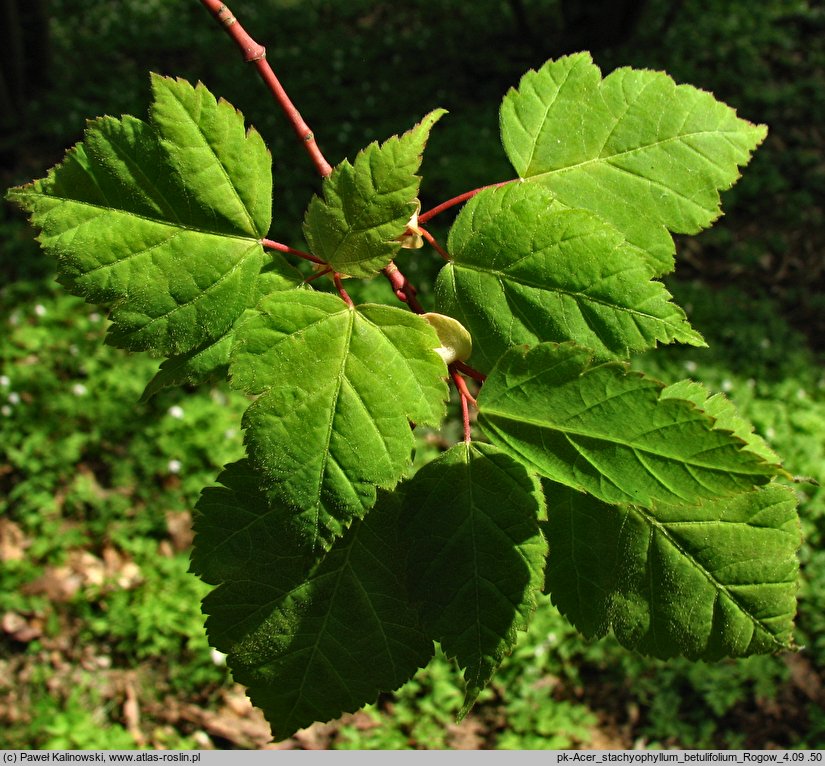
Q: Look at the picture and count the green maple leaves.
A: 10